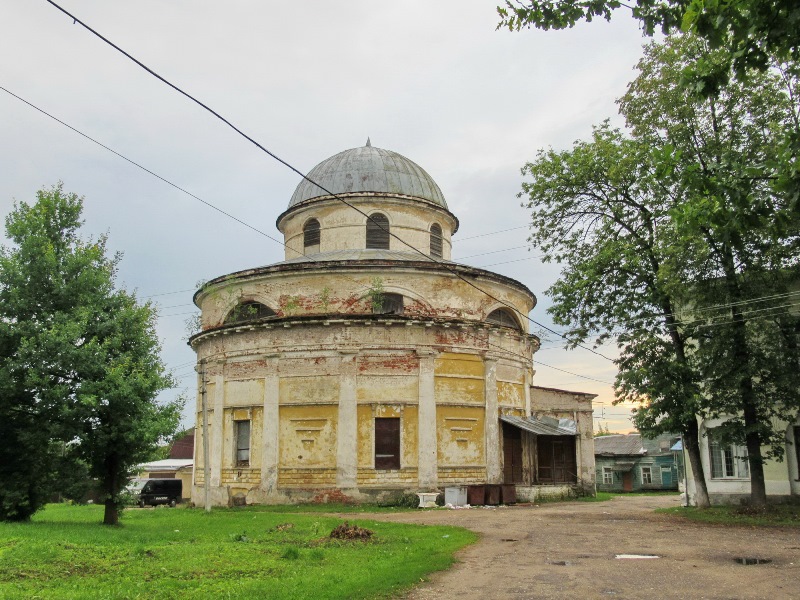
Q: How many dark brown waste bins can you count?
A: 3